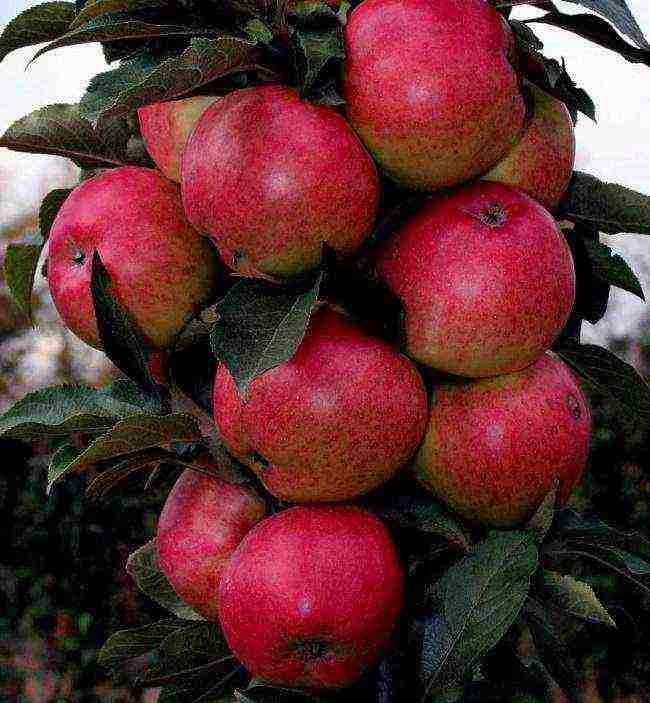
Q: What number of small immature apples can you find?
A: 0